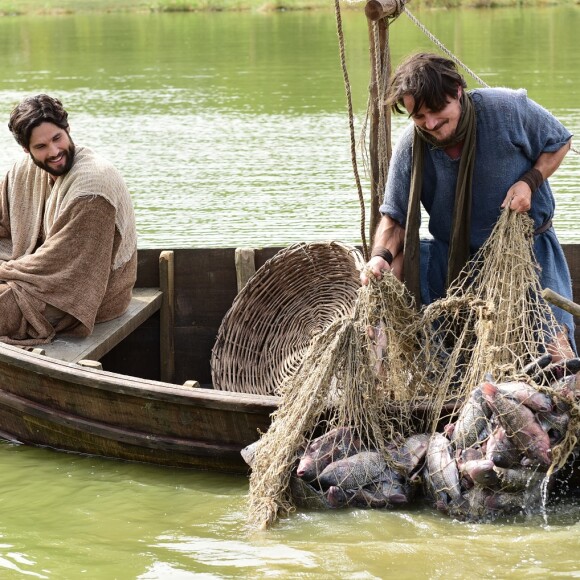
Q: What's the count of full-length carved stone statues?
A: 0